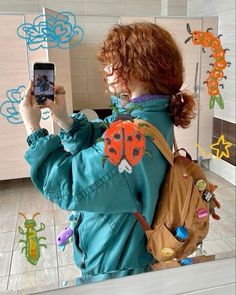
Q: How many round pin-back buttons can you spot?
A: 4